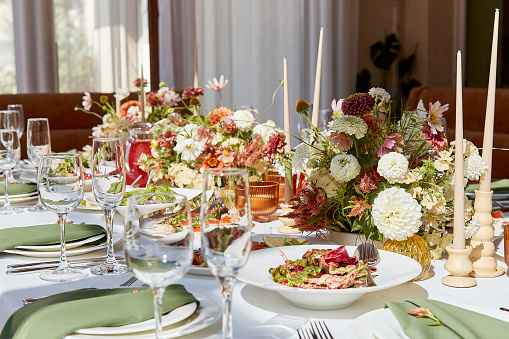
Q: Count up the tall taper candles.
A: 7